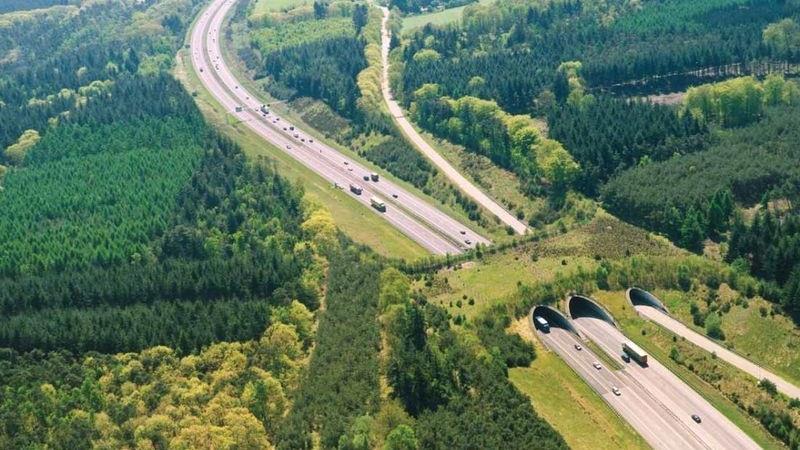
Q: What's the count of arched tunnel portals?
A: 3